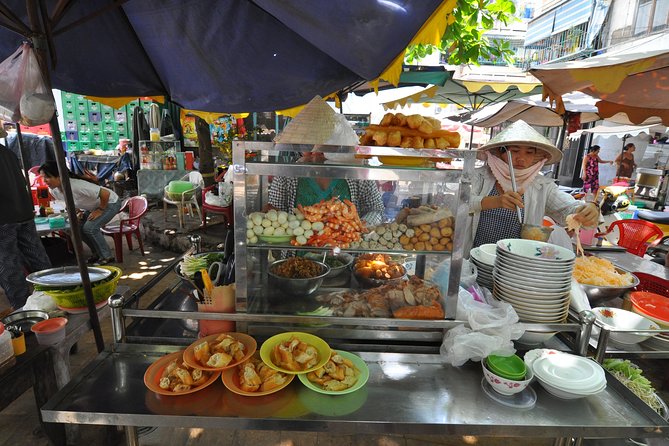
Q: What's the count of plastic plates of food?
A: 5